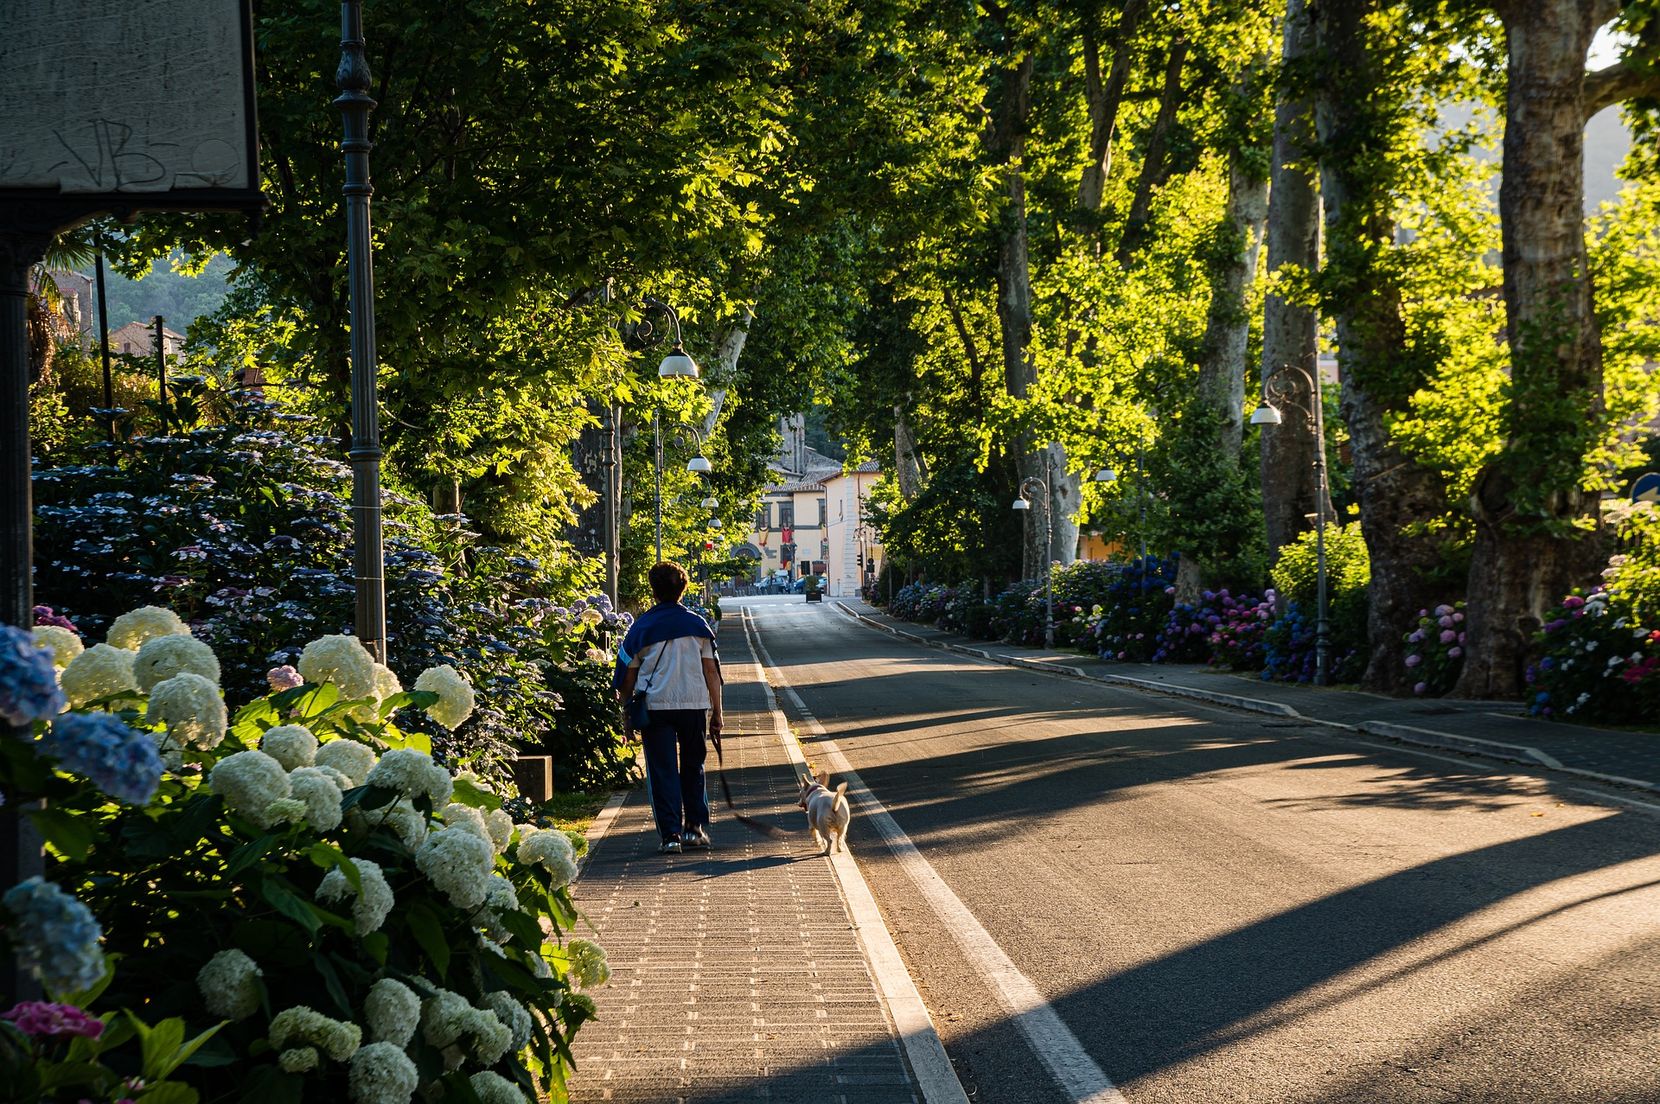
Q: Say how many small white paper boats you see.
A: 0